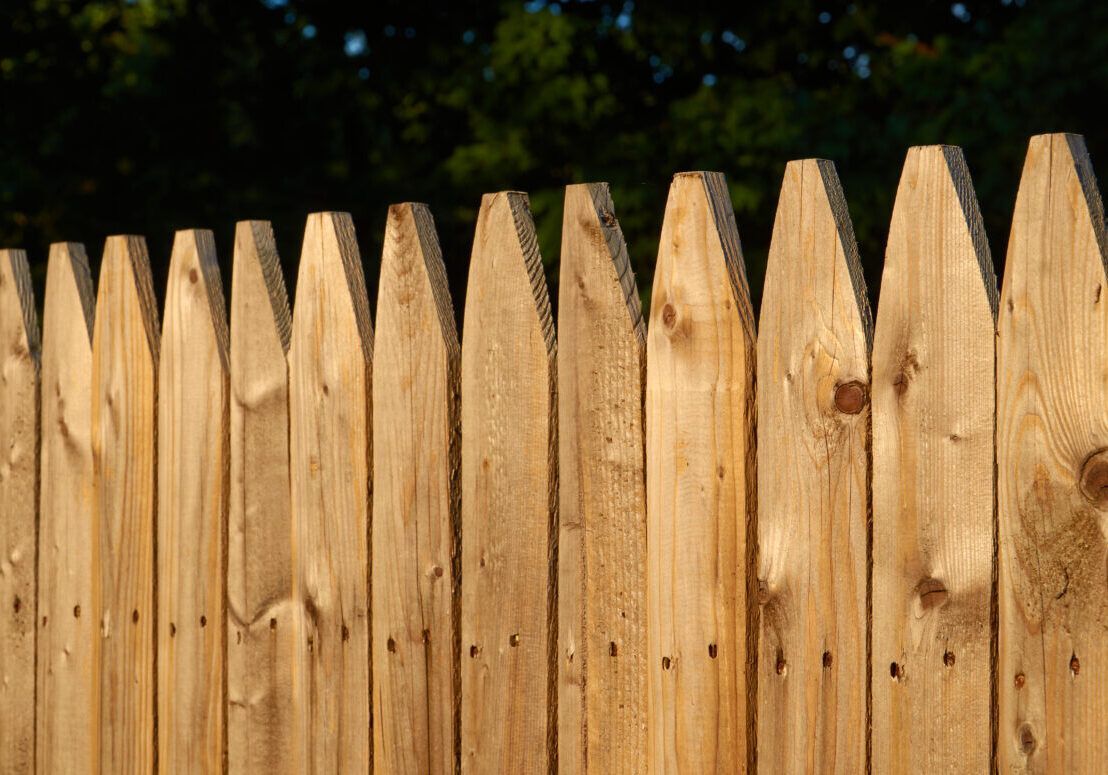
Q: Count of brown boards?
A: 13